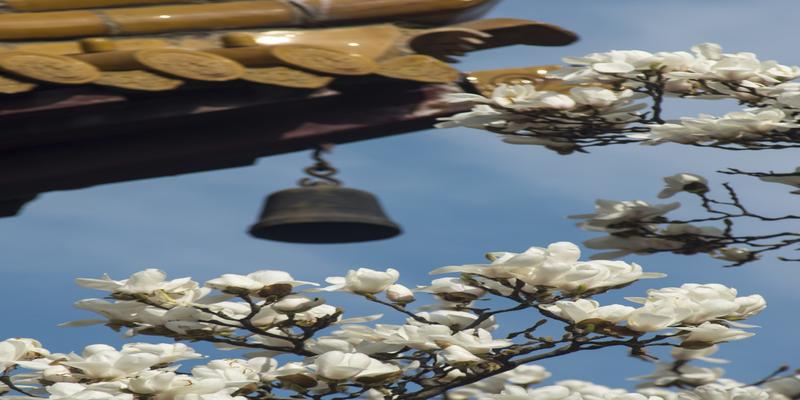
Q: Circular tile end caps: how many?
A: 3